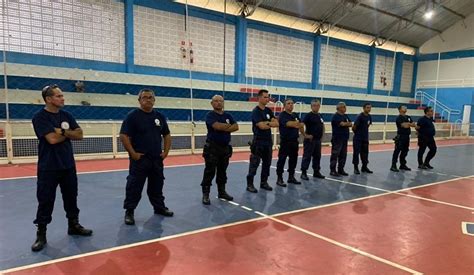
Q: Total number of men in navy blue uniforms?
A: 10